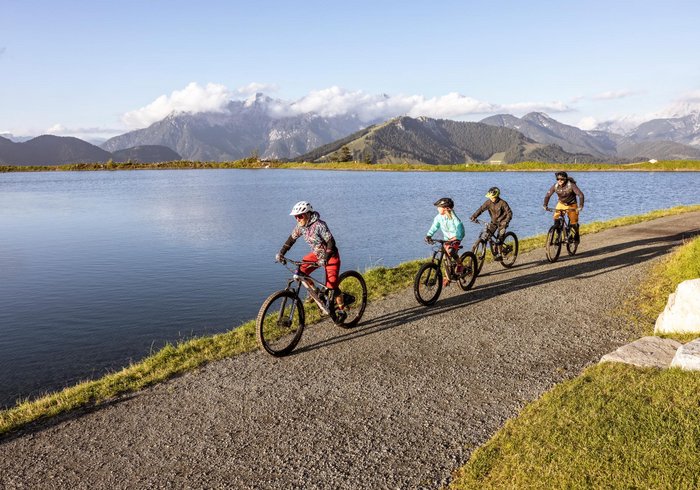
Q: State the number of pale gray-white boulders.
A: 3